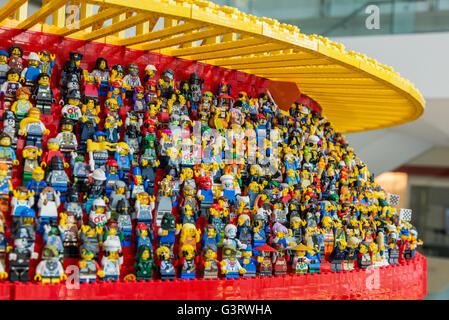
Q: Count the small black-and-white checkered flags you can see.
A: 2